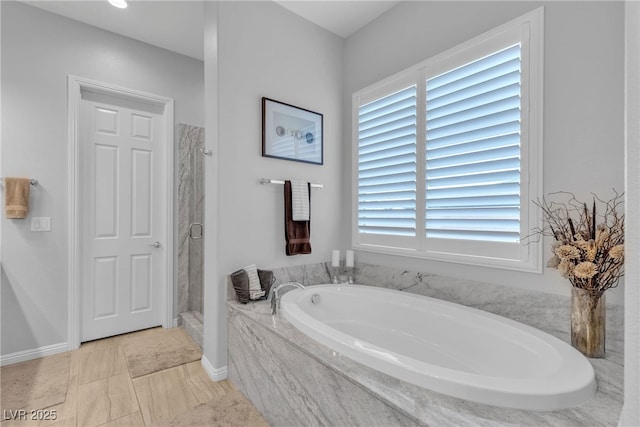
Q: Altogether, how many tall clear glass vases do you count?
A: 1